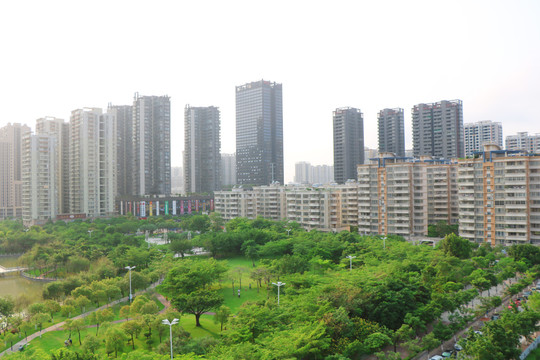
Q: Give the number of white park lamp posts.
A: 7